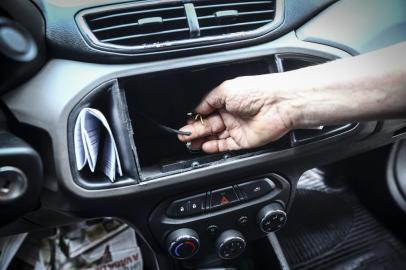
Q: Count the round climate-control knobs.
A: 3